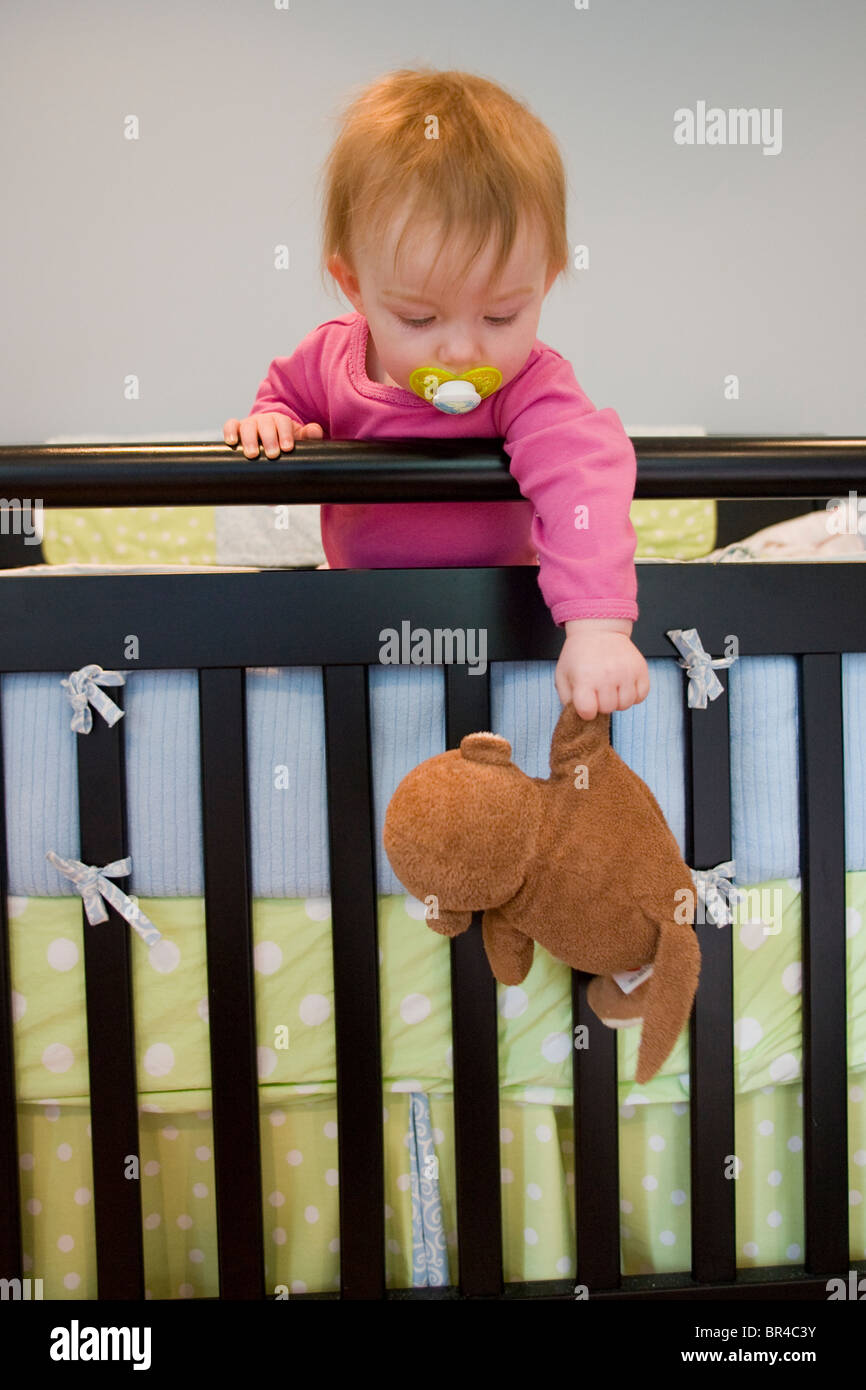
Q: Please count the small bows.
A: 4